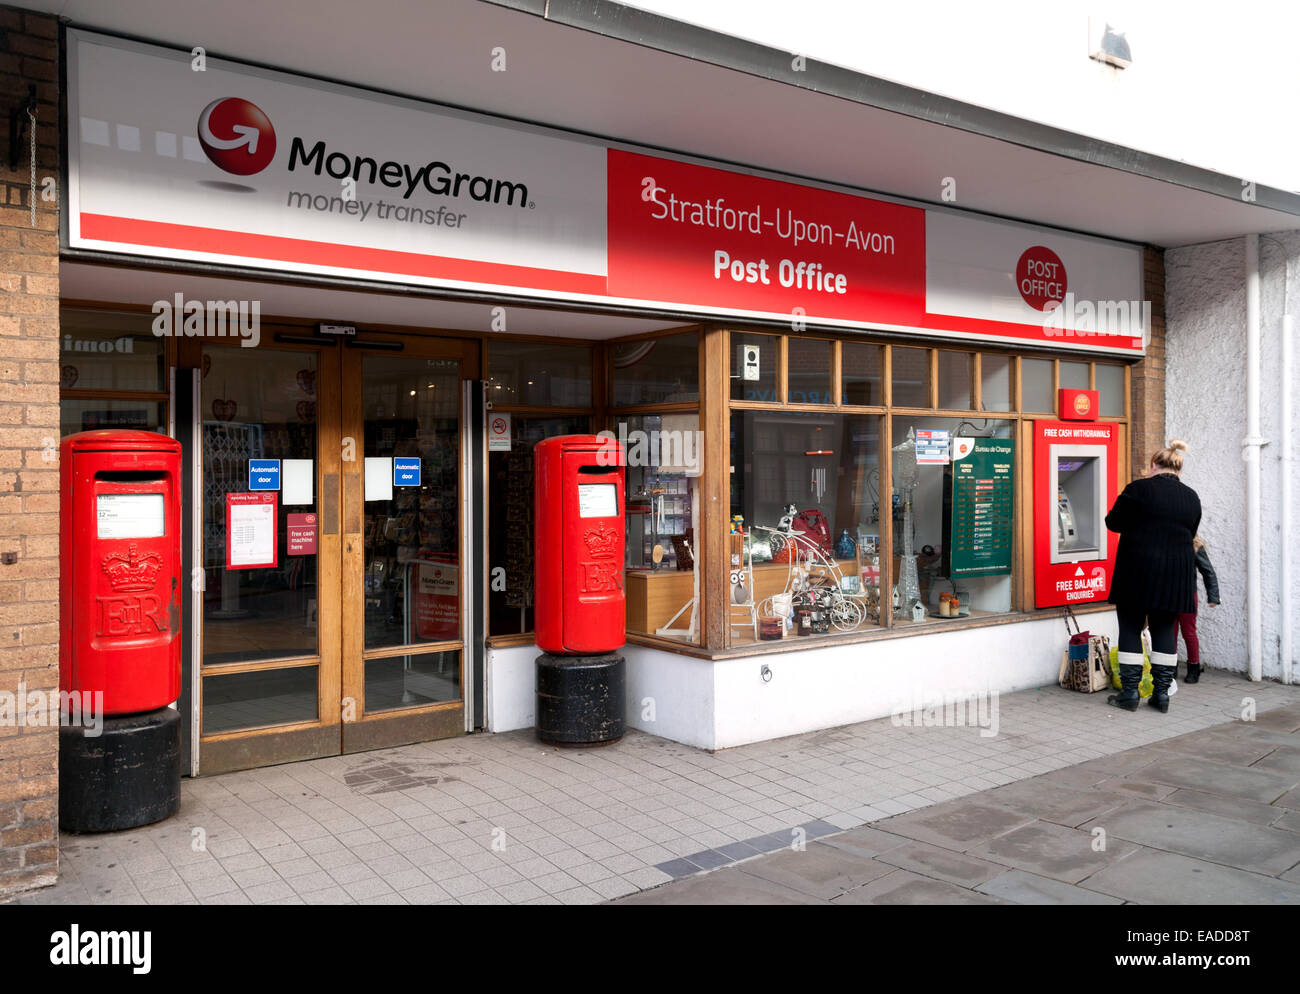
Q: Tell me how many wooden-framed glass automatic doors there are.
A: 2